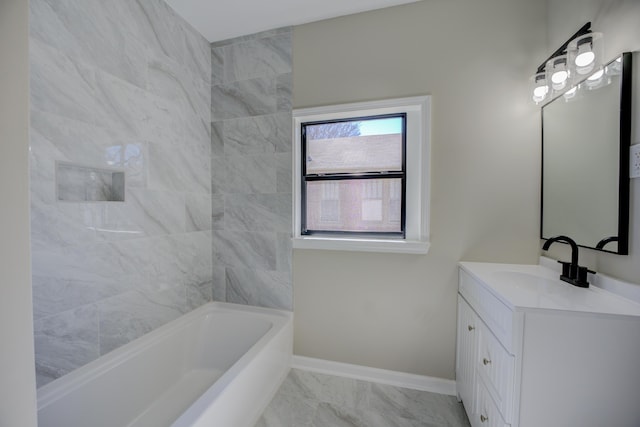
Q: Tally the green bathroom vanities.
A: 0